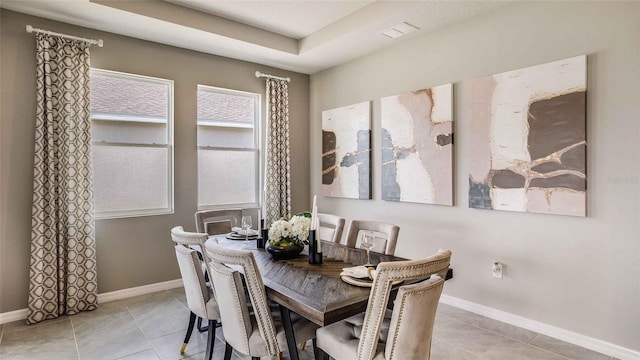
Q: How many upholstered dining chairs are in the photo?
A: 6